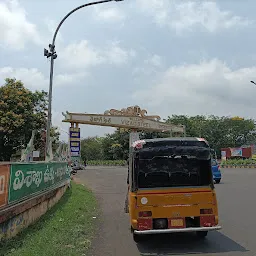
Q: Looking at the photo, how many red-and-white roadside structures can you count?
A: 1